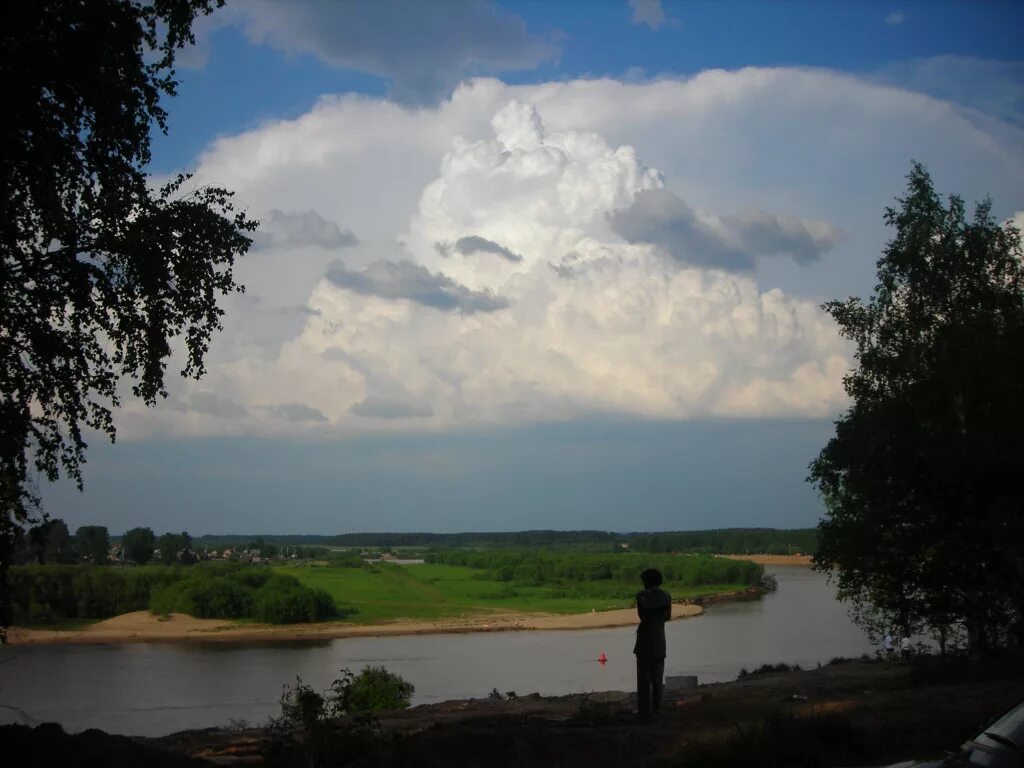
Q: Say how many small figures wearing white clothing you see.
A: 2